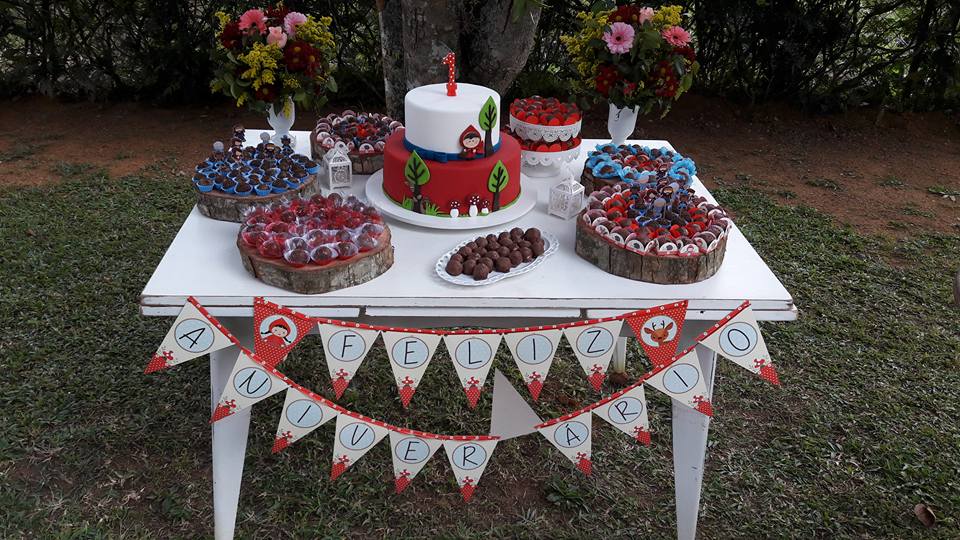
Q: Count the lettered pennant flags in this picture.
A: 15